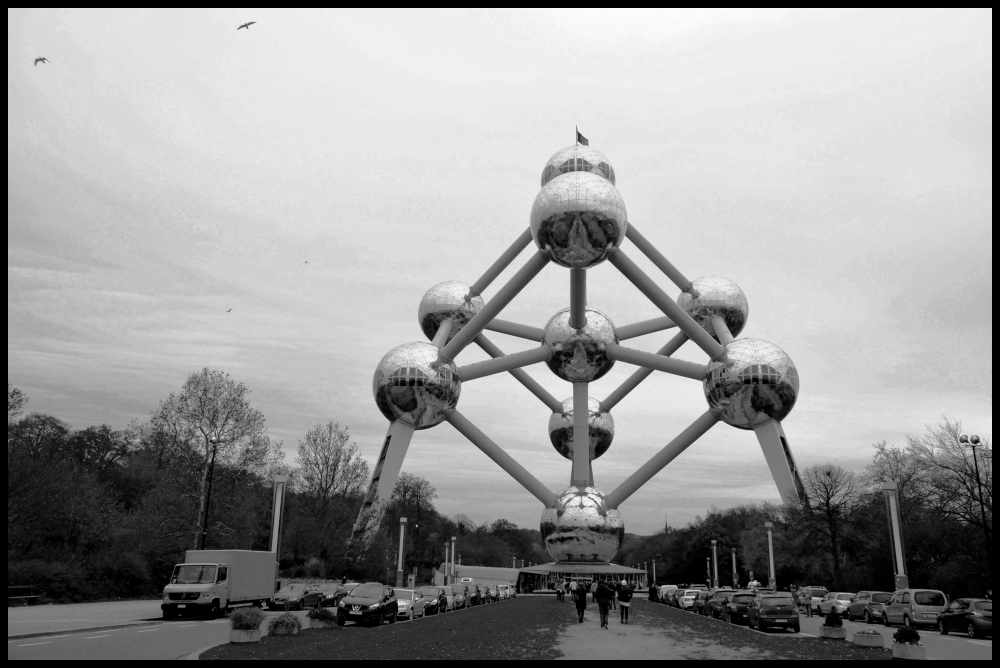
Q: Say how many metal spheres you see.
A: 9